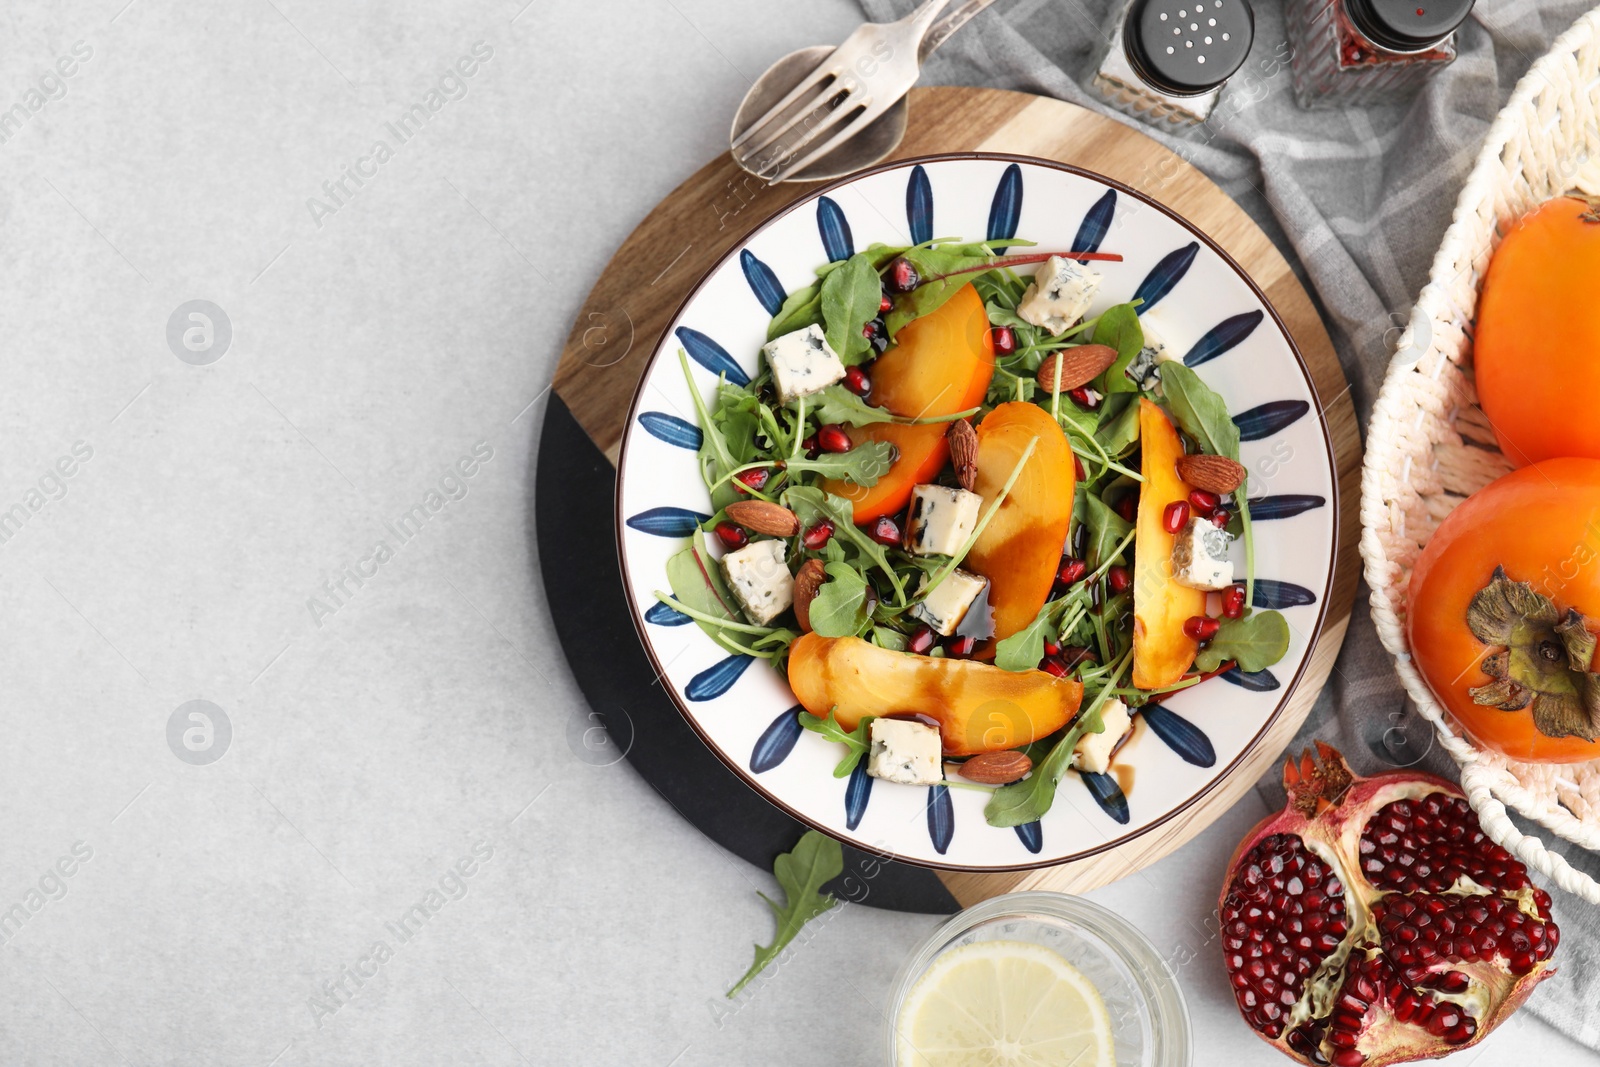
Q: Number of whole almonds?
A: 6